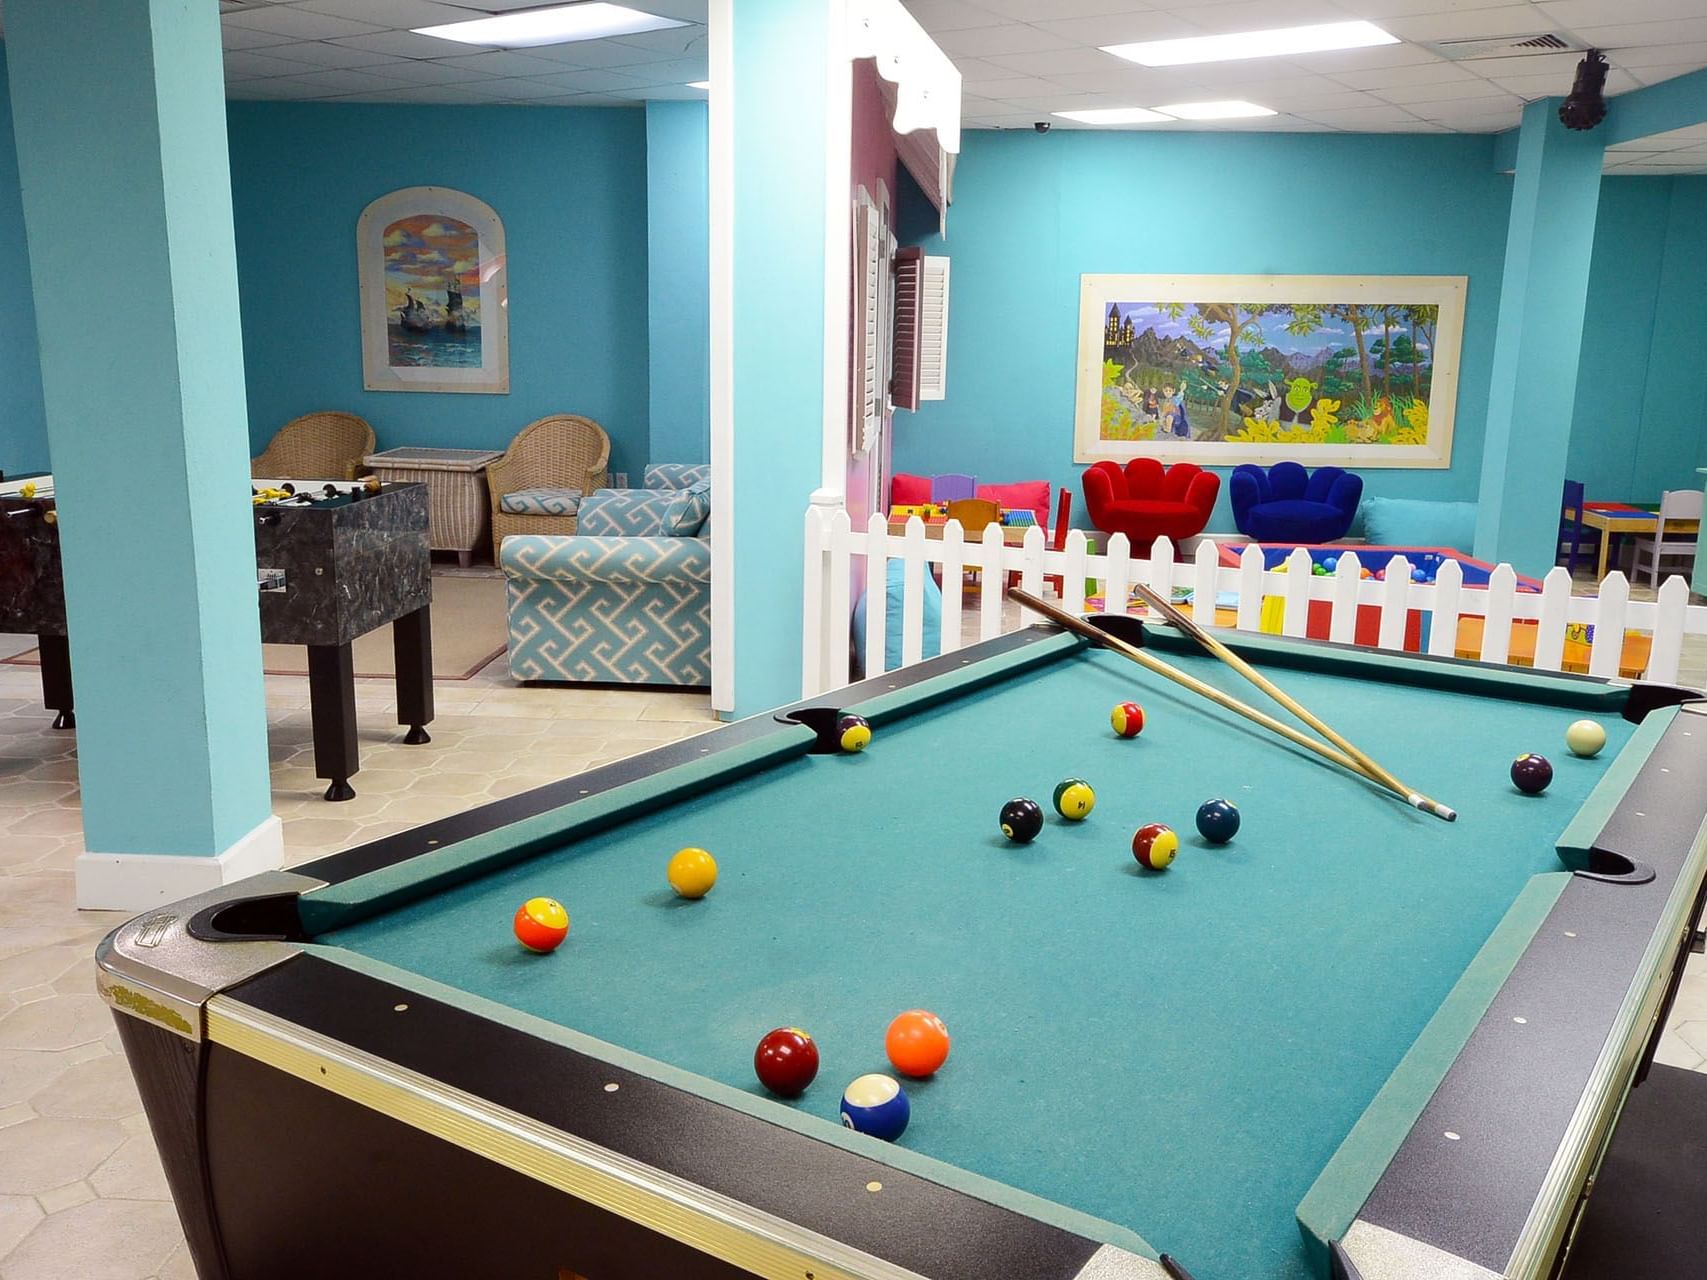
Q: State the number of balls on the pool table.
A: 13